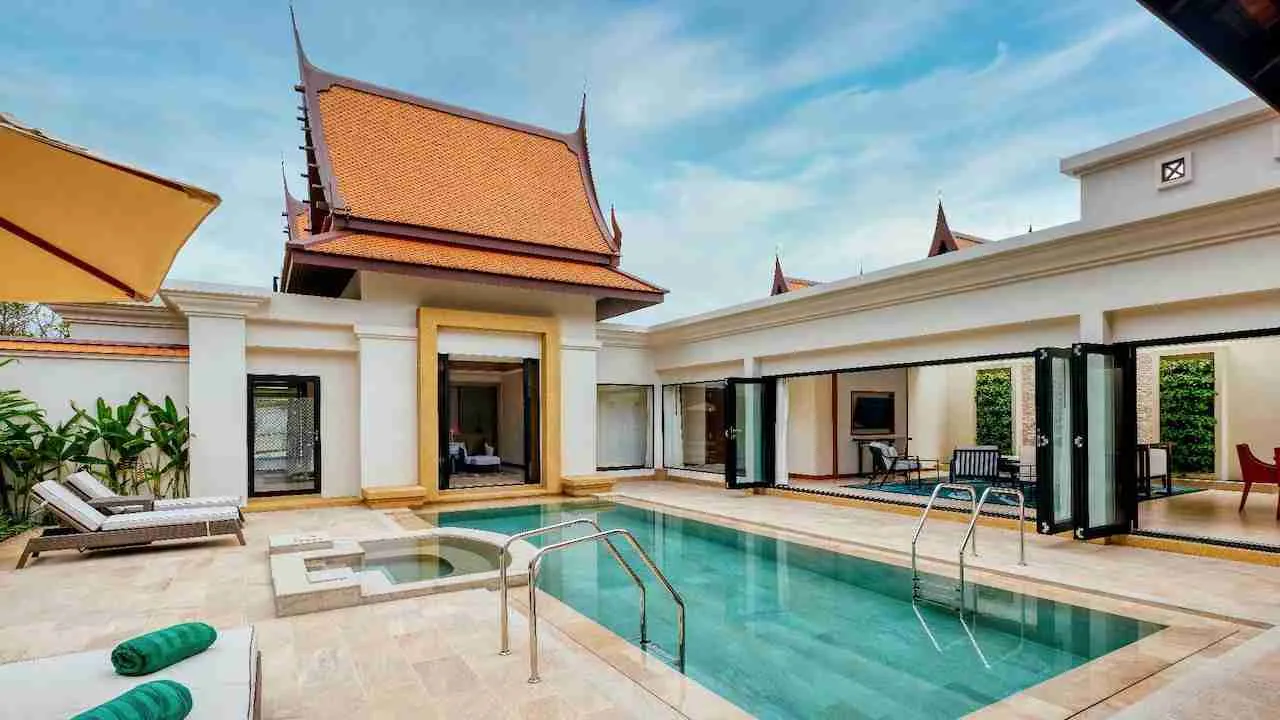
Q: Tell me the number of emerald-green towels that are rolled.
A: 2